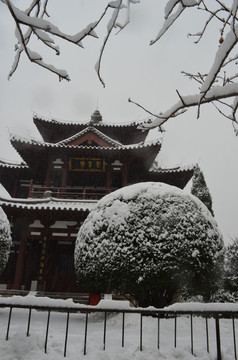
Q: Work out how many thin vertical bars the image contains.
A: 13